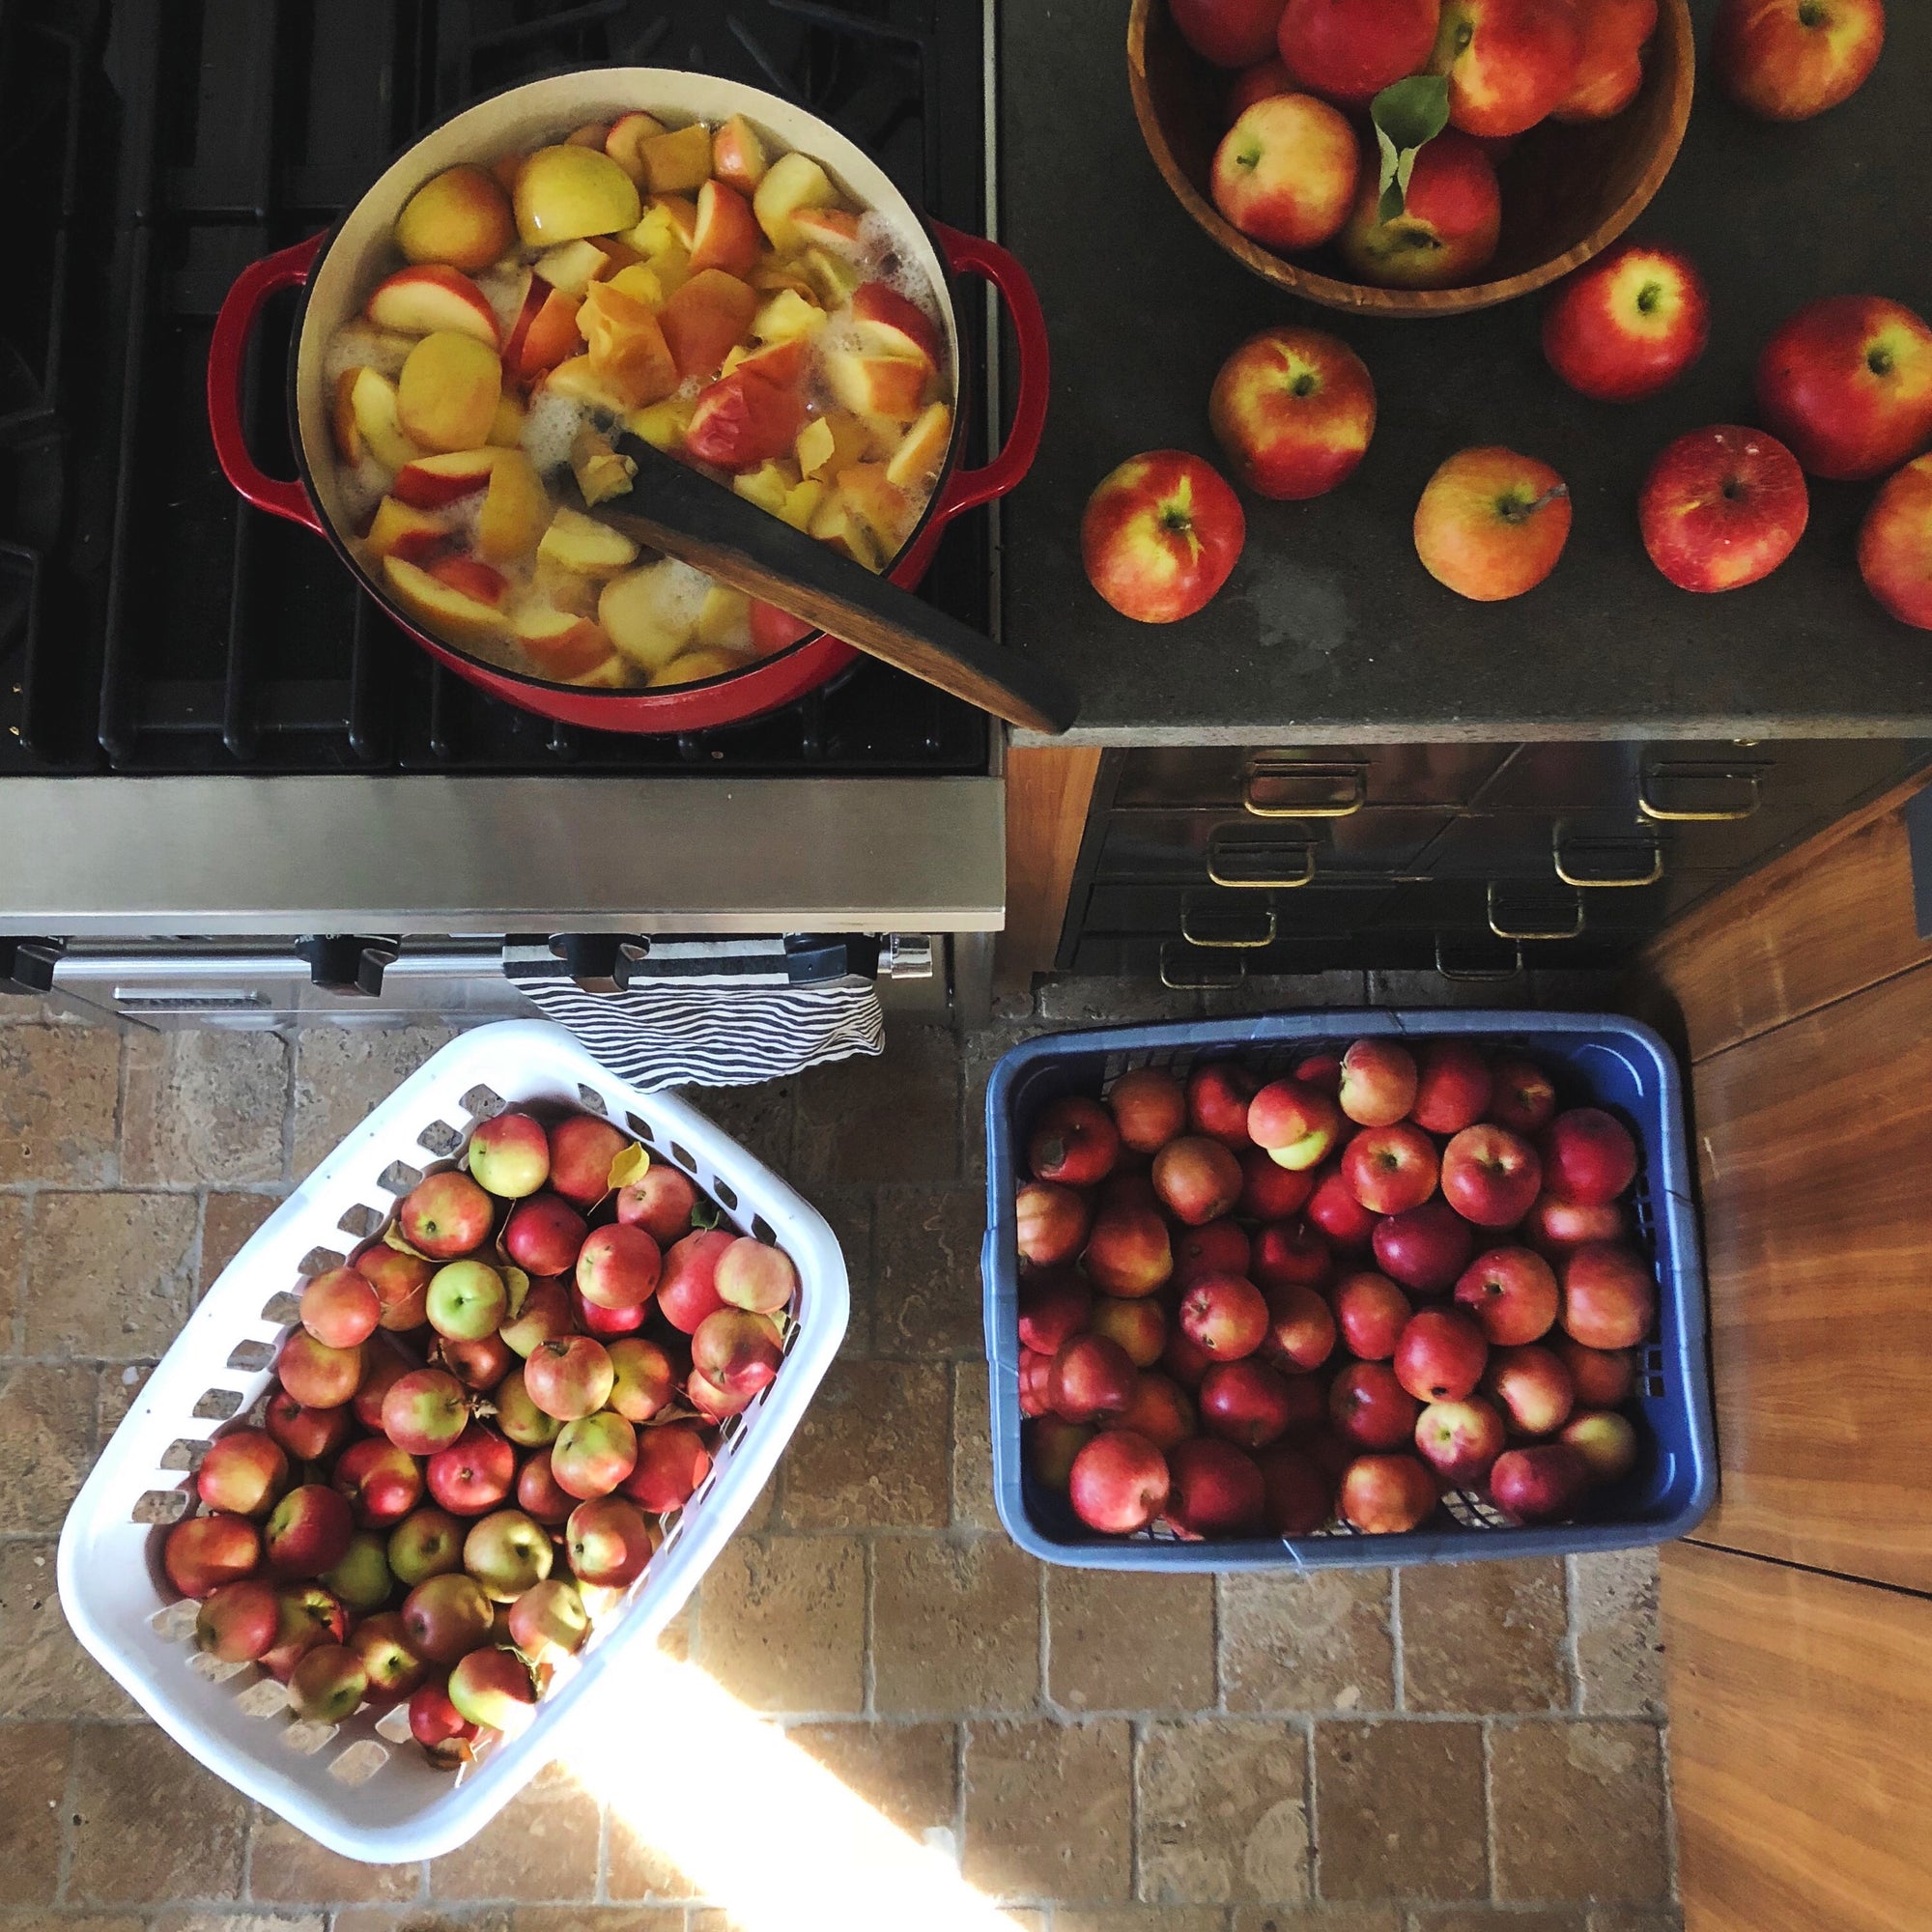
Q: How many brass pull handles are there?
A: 8